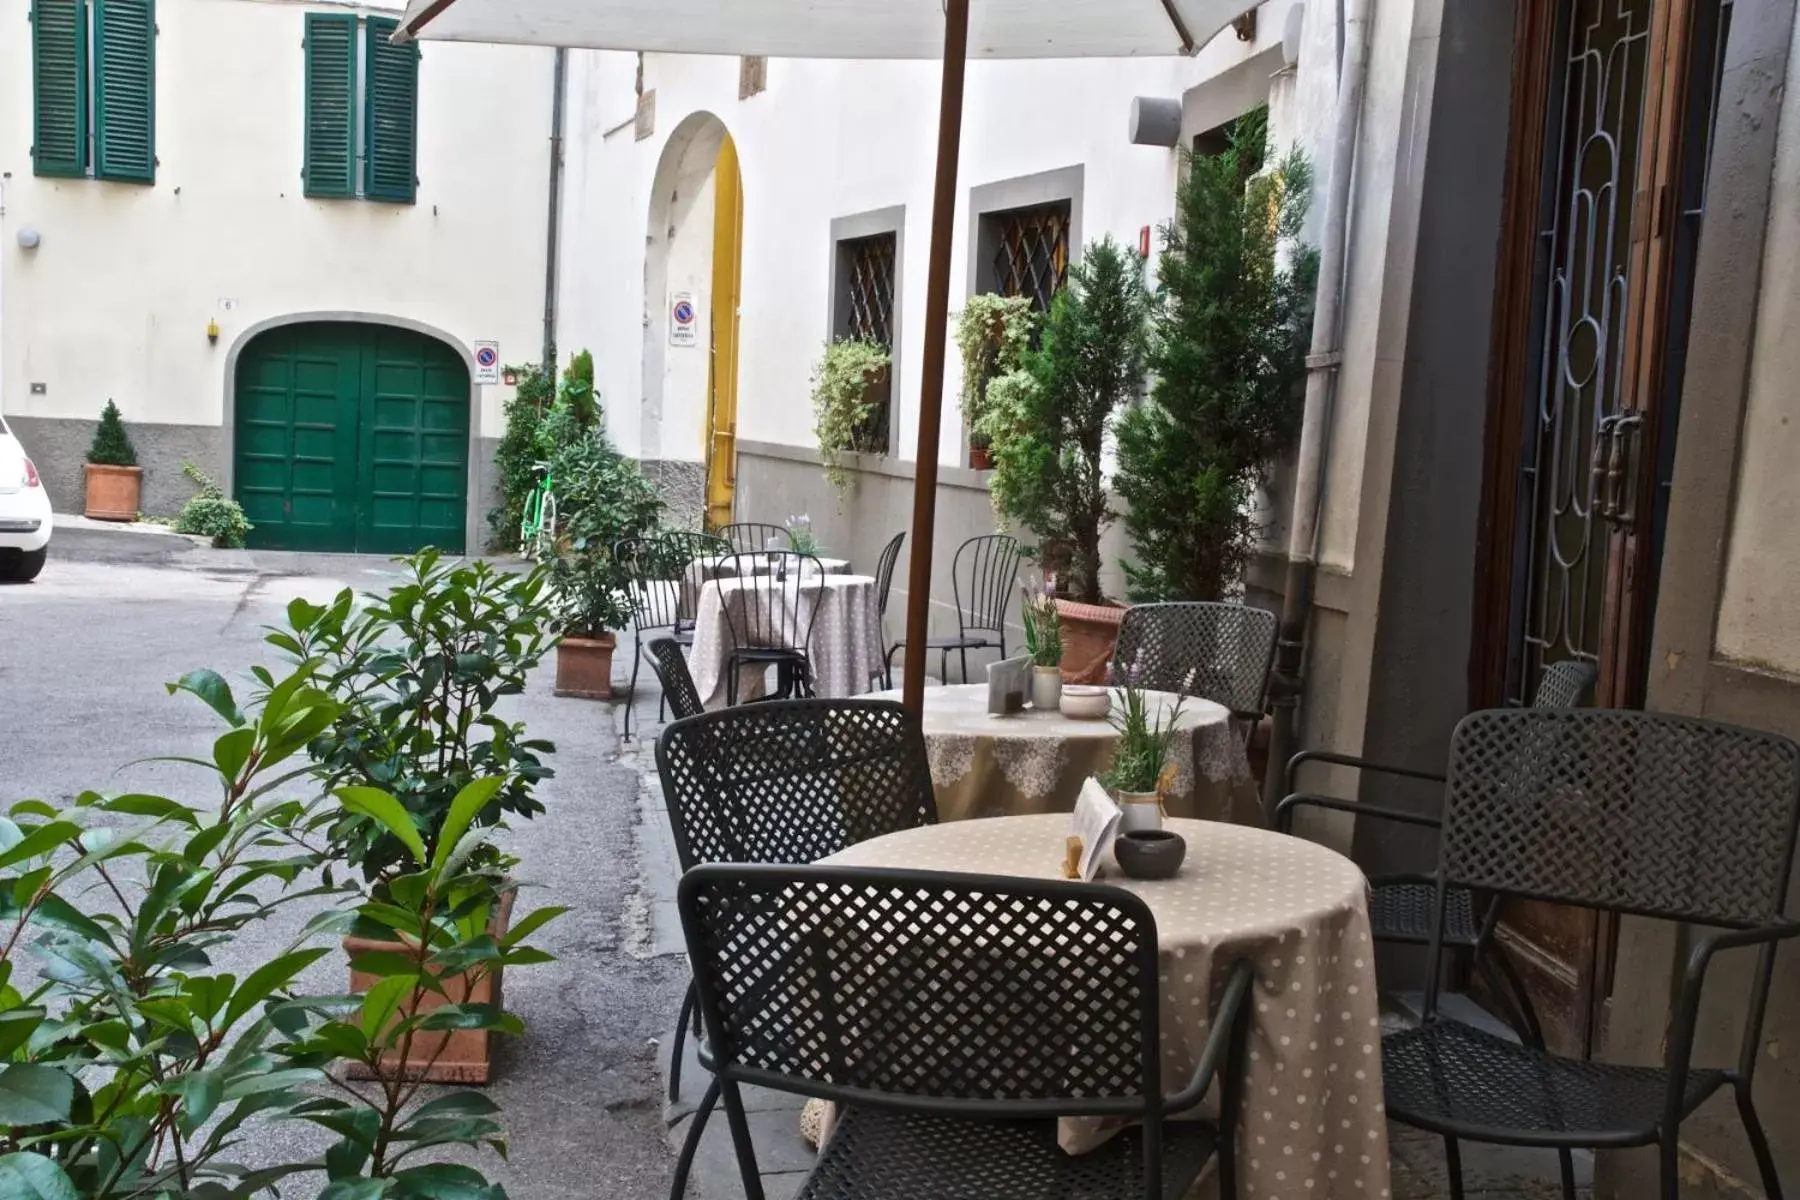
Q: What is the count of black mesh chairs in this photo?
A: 6